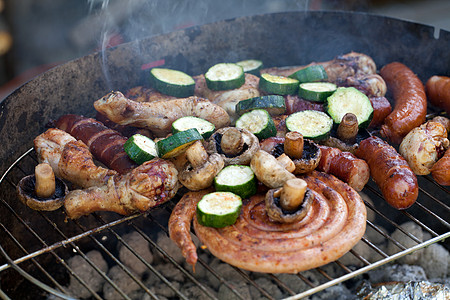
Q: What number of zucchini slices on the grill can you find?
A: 15